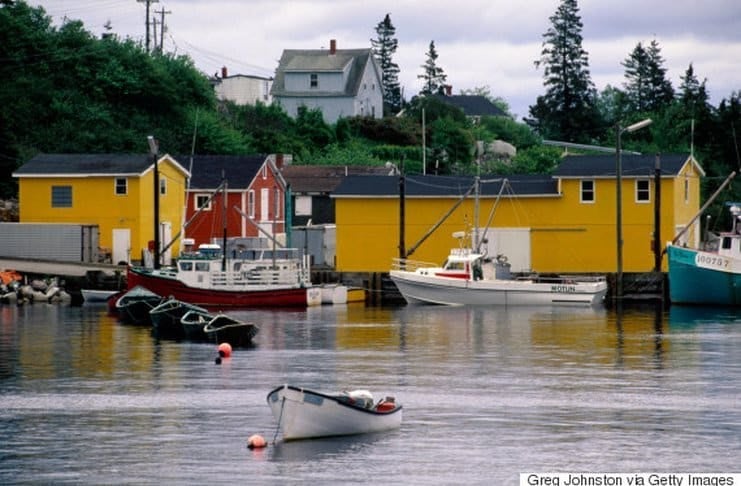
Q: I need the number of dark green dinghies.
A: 4